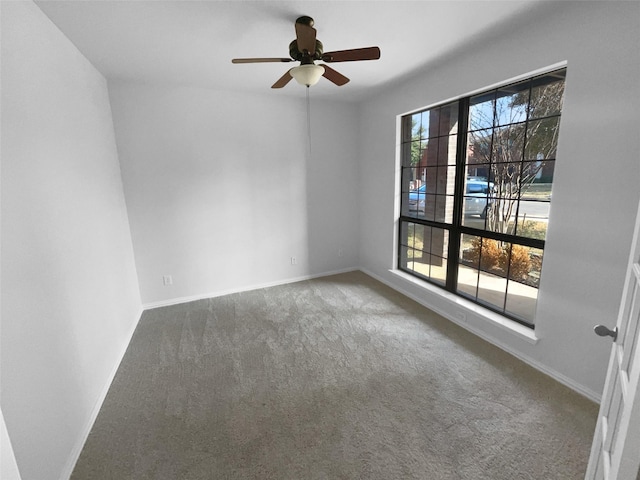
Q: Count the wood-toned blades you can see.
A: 5